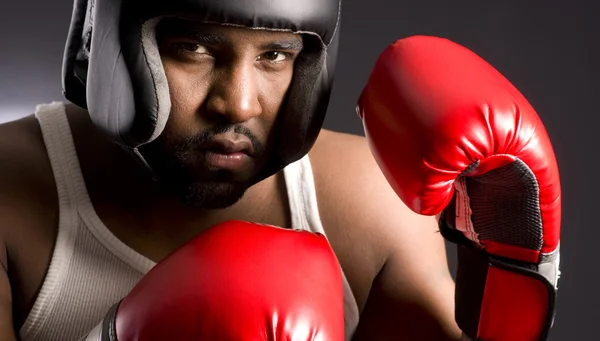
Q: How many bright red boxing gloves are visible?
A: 2